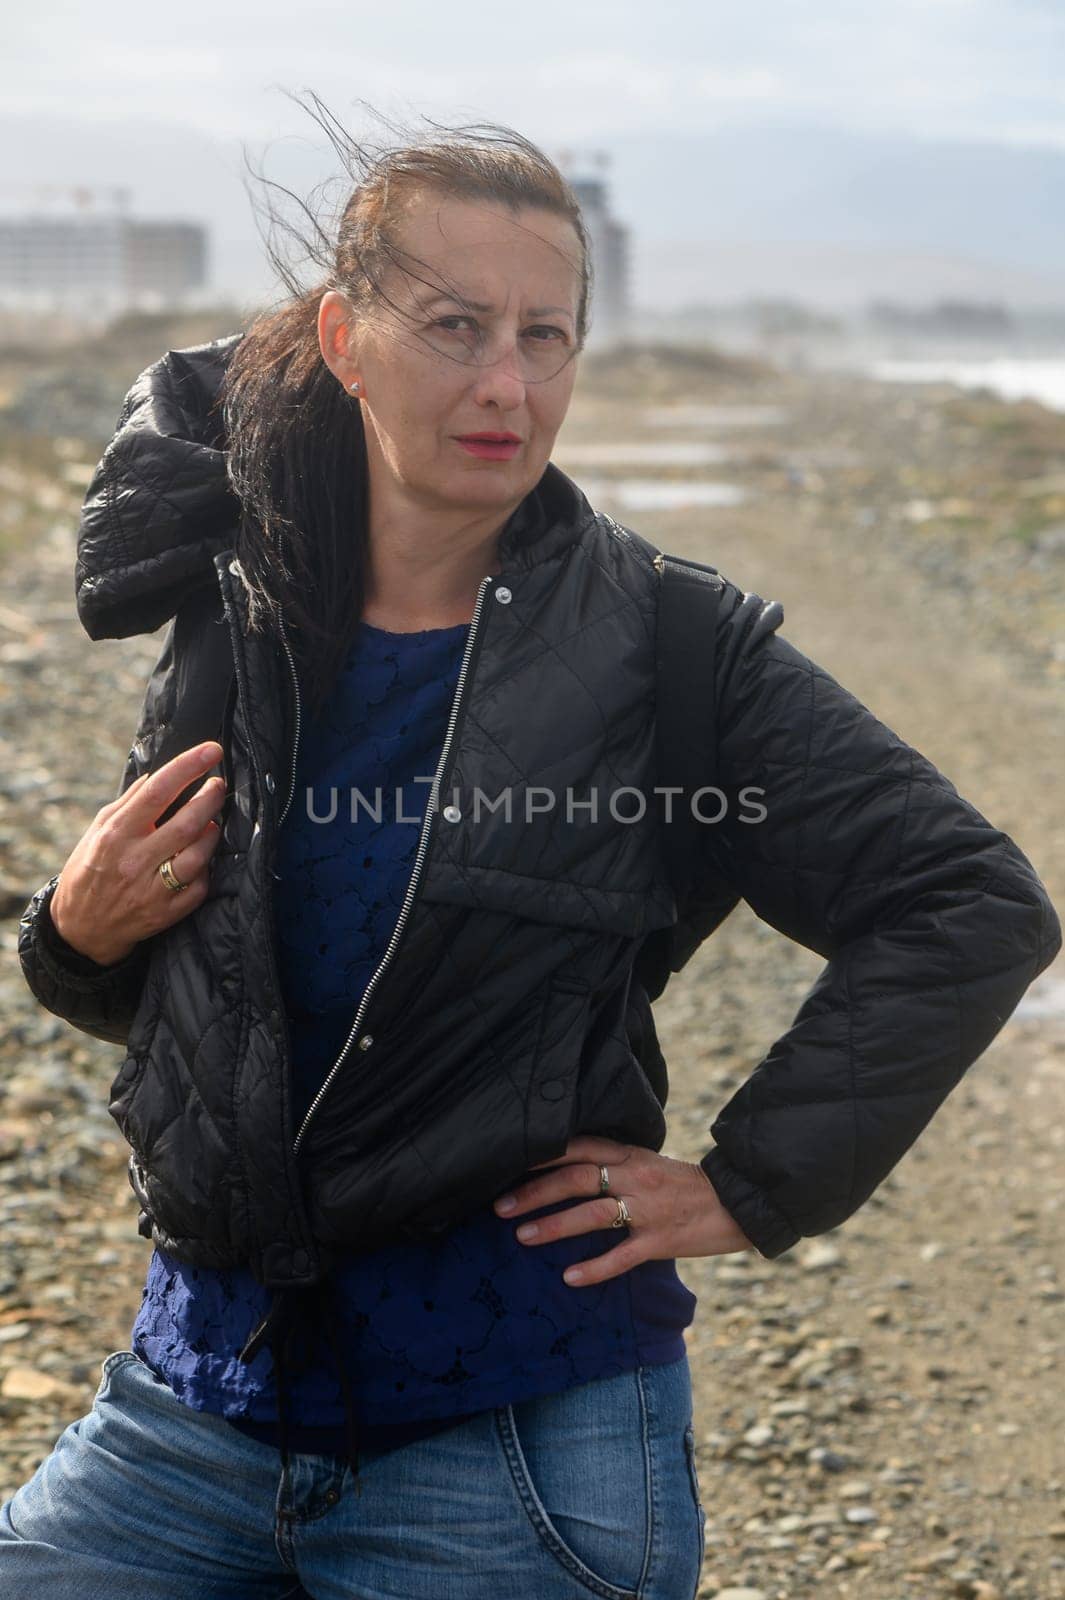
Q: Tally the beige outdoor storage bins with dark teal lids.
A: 0